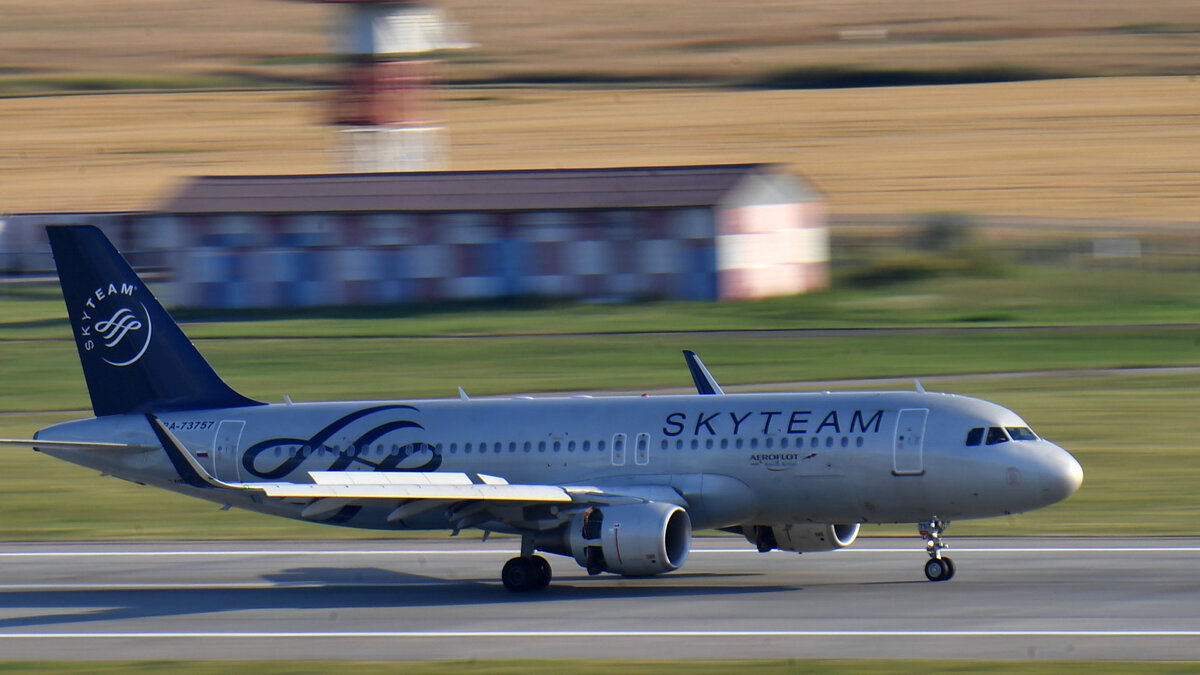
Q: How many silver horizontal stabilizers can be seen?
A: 1